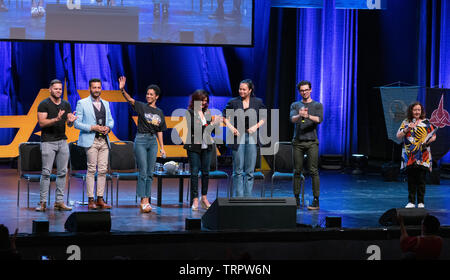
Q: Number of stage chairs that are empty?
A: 6